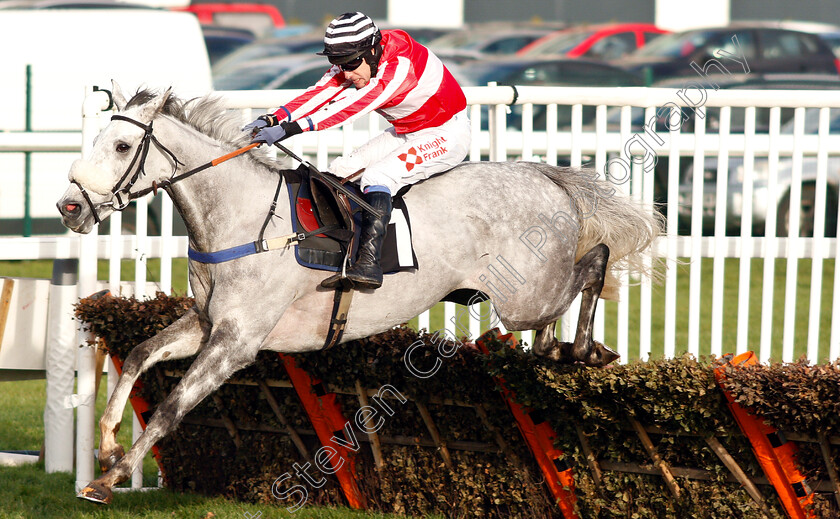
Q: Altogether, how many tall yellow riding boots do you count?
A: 0